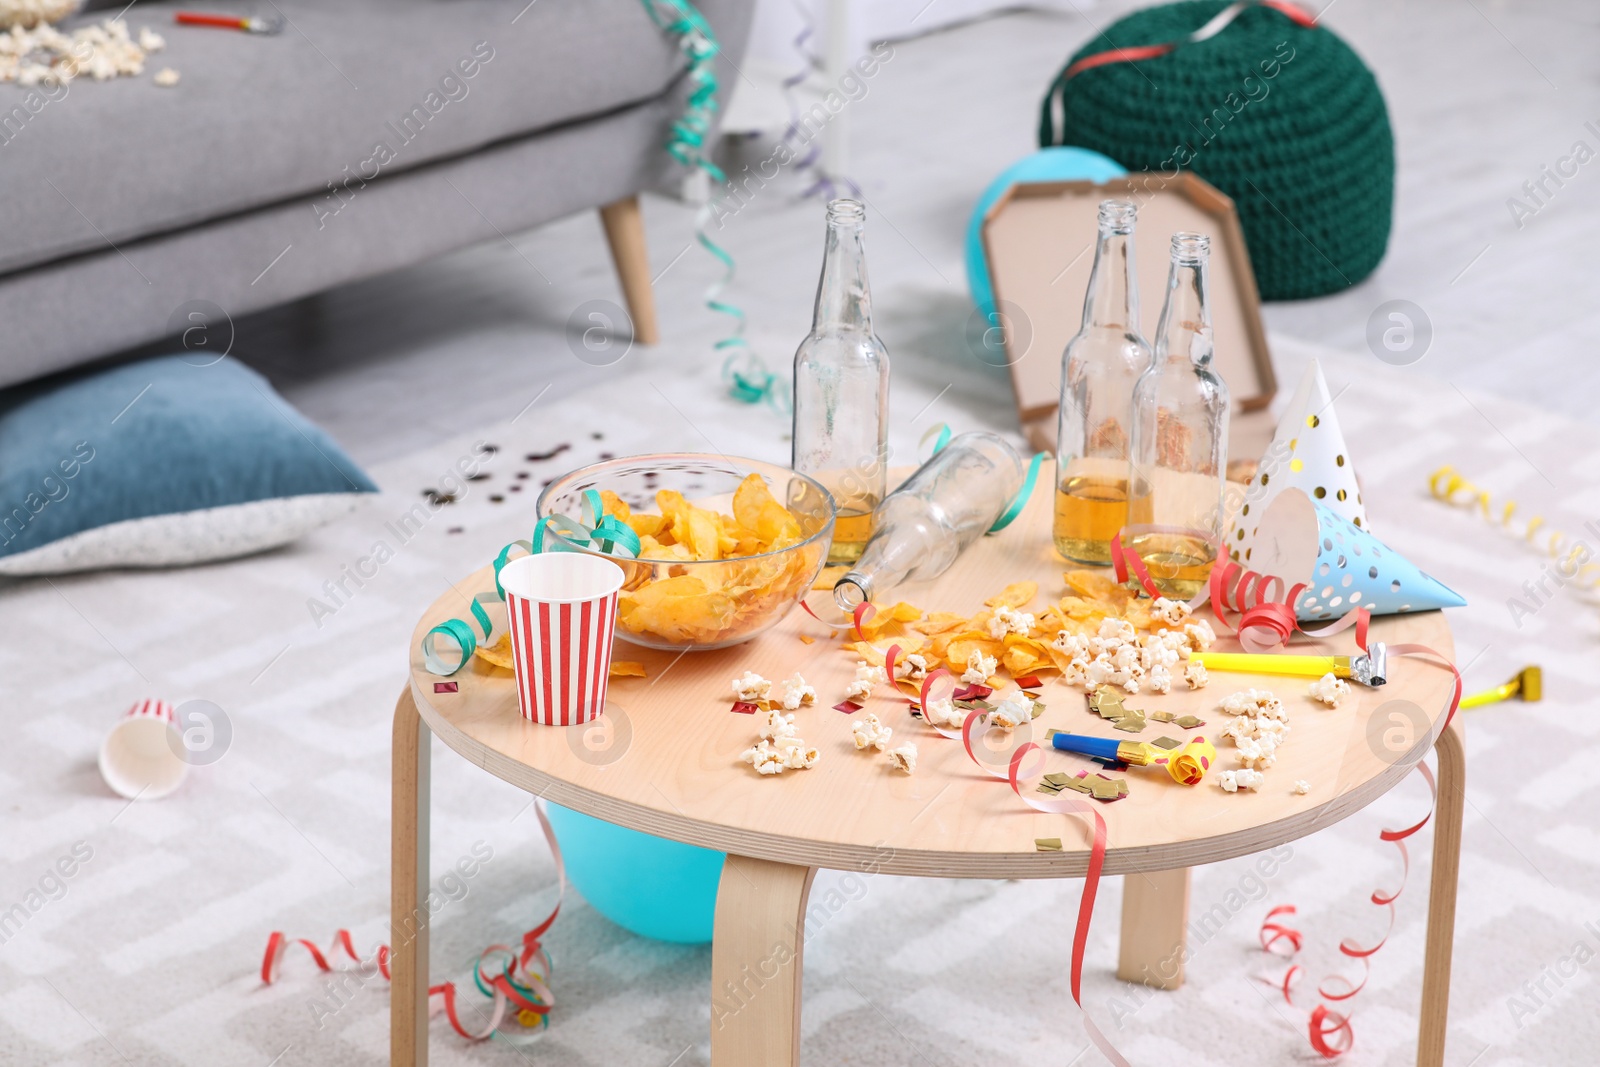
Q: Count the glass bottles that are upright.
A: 3